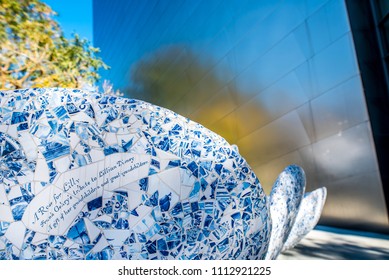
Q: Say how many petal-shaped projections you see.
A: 2